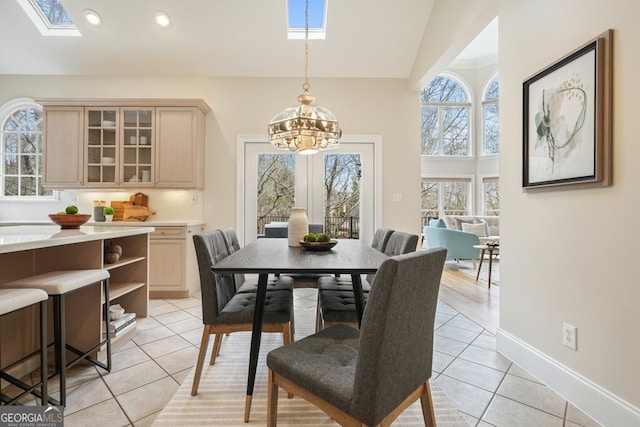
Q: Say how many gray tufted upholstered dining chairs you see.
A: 6